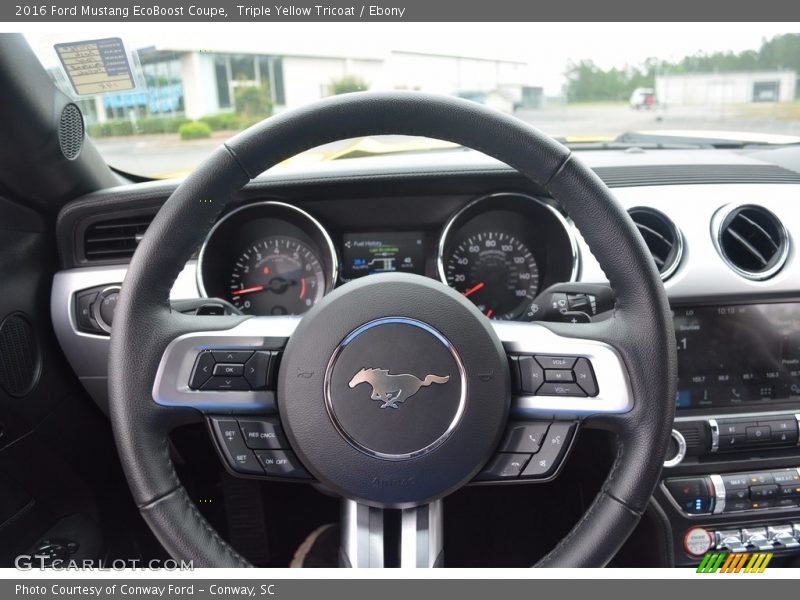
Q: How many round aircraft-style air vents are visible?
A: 2